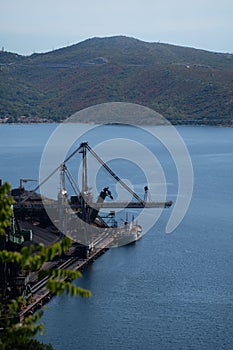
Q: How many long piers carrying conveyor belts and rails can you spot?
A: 1